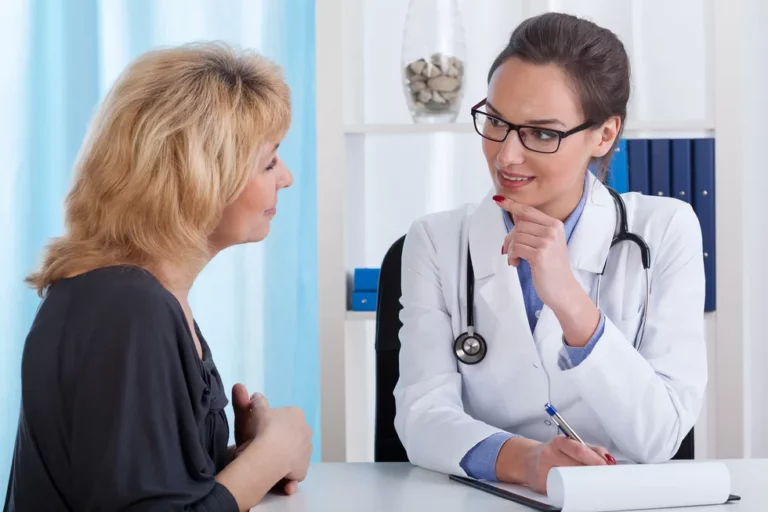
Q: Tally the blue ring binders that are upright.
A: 5